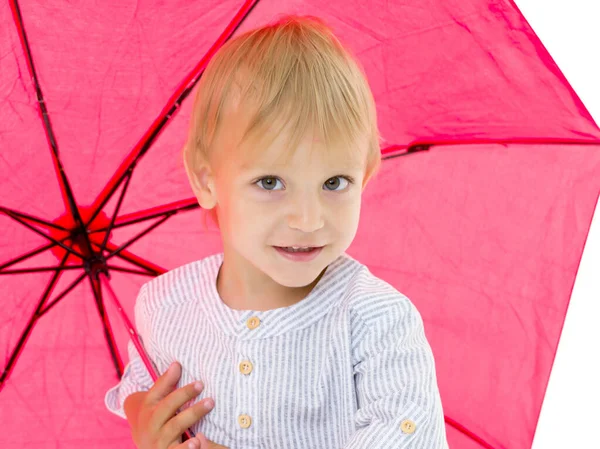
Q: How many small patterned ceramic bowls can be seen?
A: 0